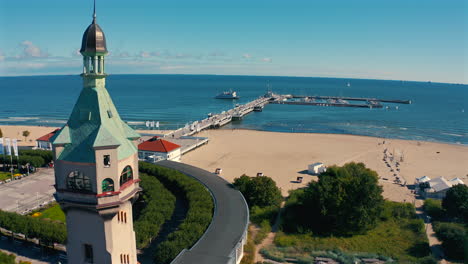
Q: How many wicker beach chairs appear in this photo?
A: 3